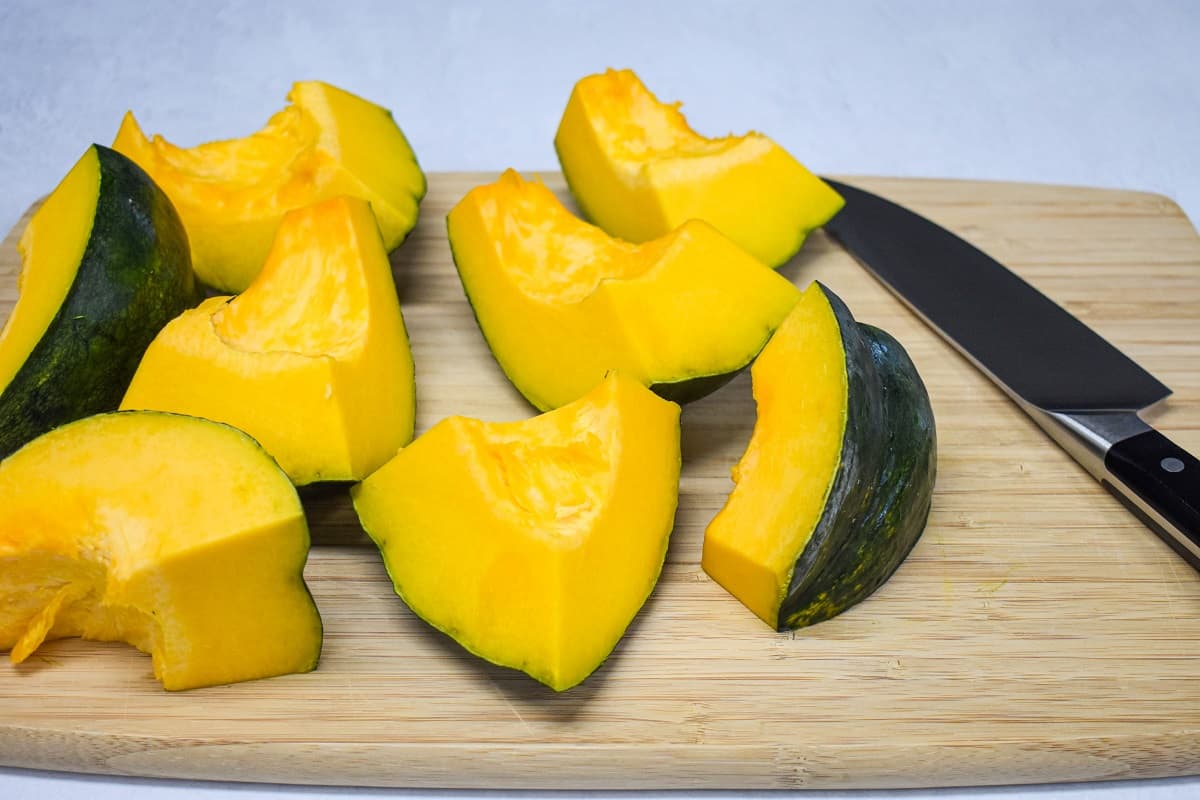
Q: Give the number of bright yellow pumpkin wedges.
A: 8